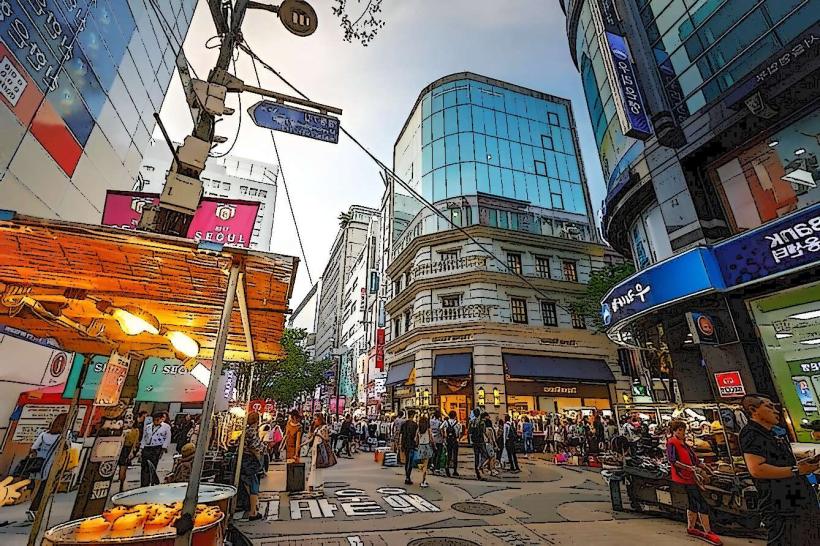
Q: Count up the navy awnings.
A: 3